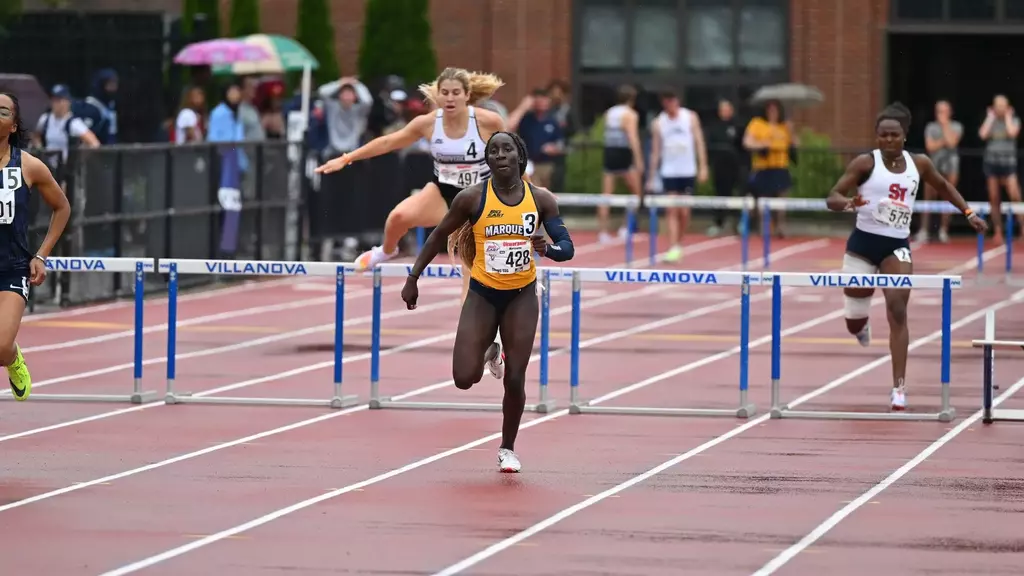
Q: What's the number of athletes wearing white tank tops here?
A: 4